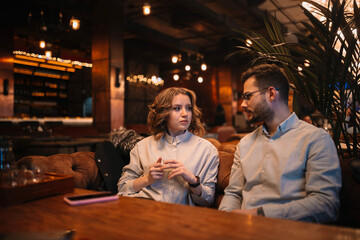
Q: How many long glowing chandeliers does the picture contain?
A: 2